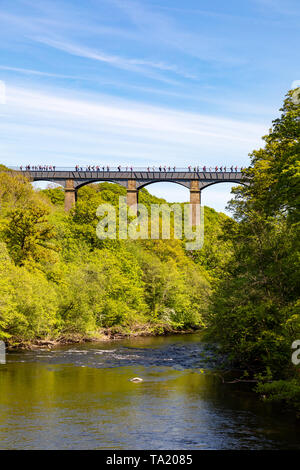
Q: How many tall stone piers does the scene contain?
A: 3